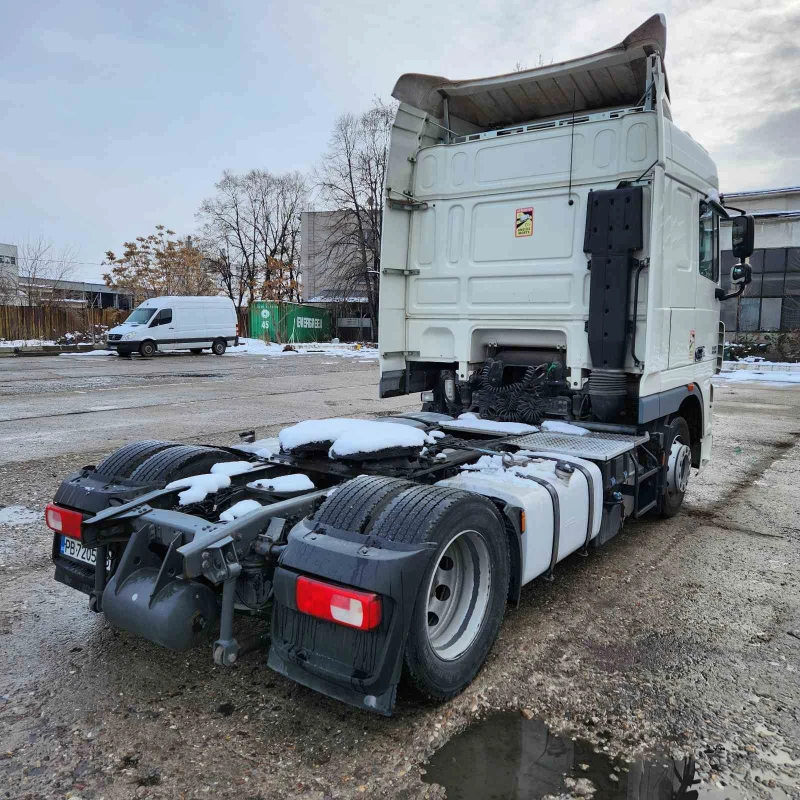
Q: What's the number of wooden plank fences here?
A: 1